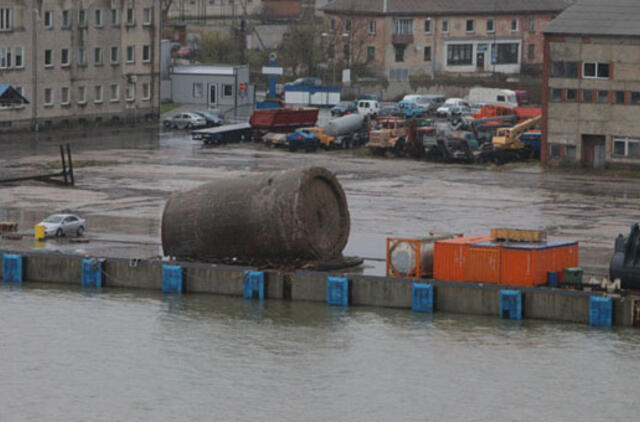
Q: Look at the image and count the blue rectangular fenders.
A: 8